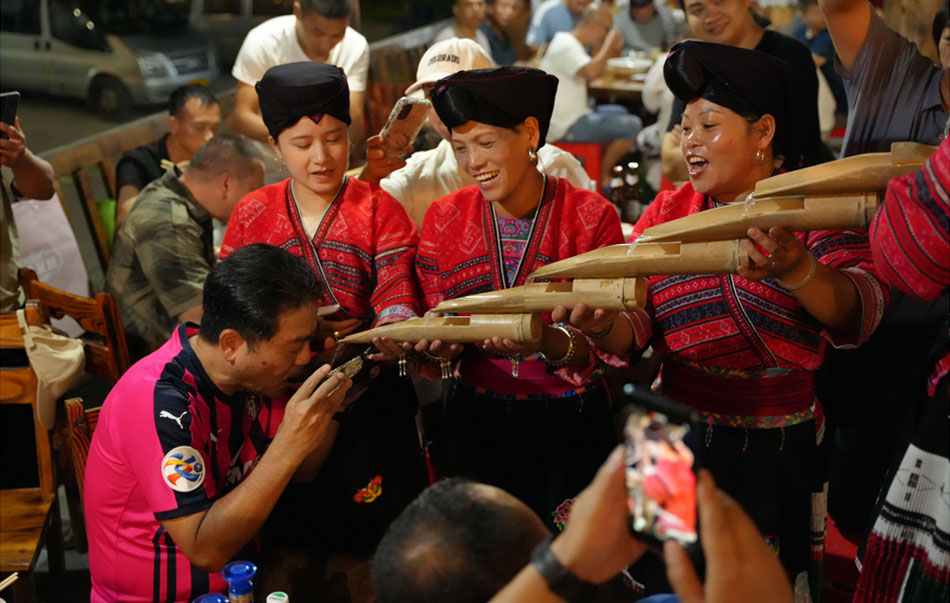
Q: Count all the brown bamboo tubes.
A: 5